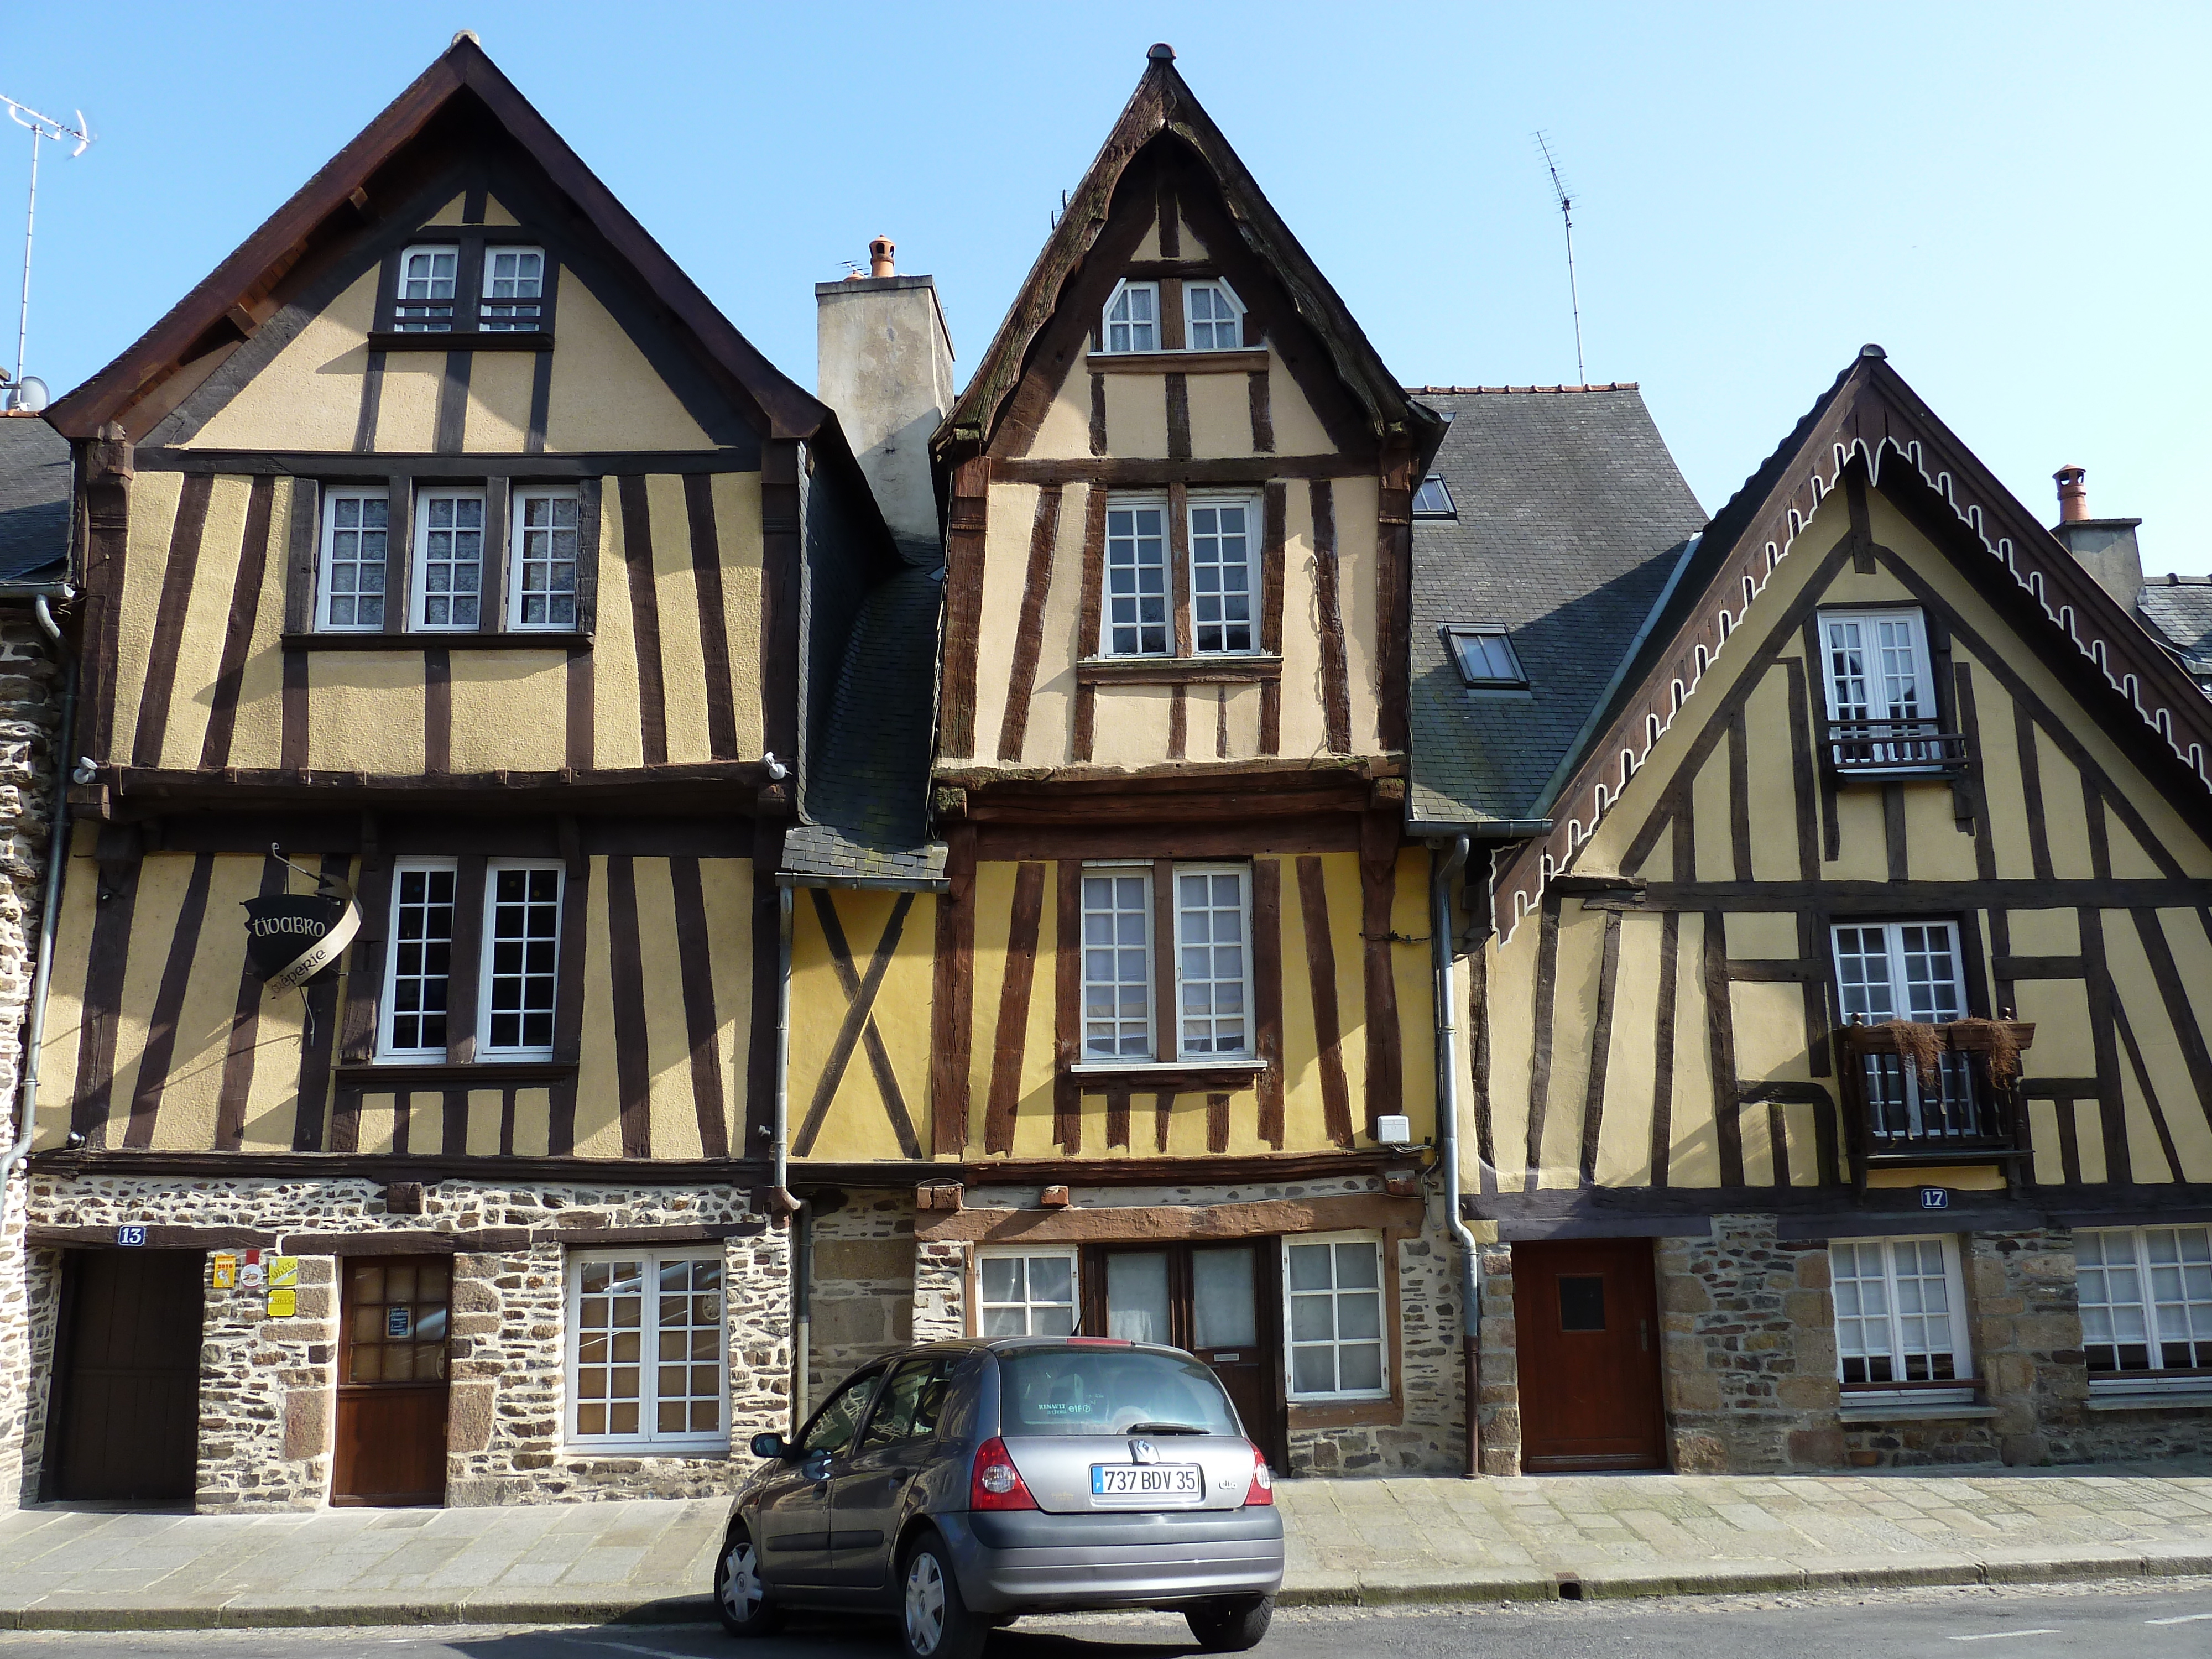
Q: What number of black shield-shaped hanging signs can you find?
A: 1